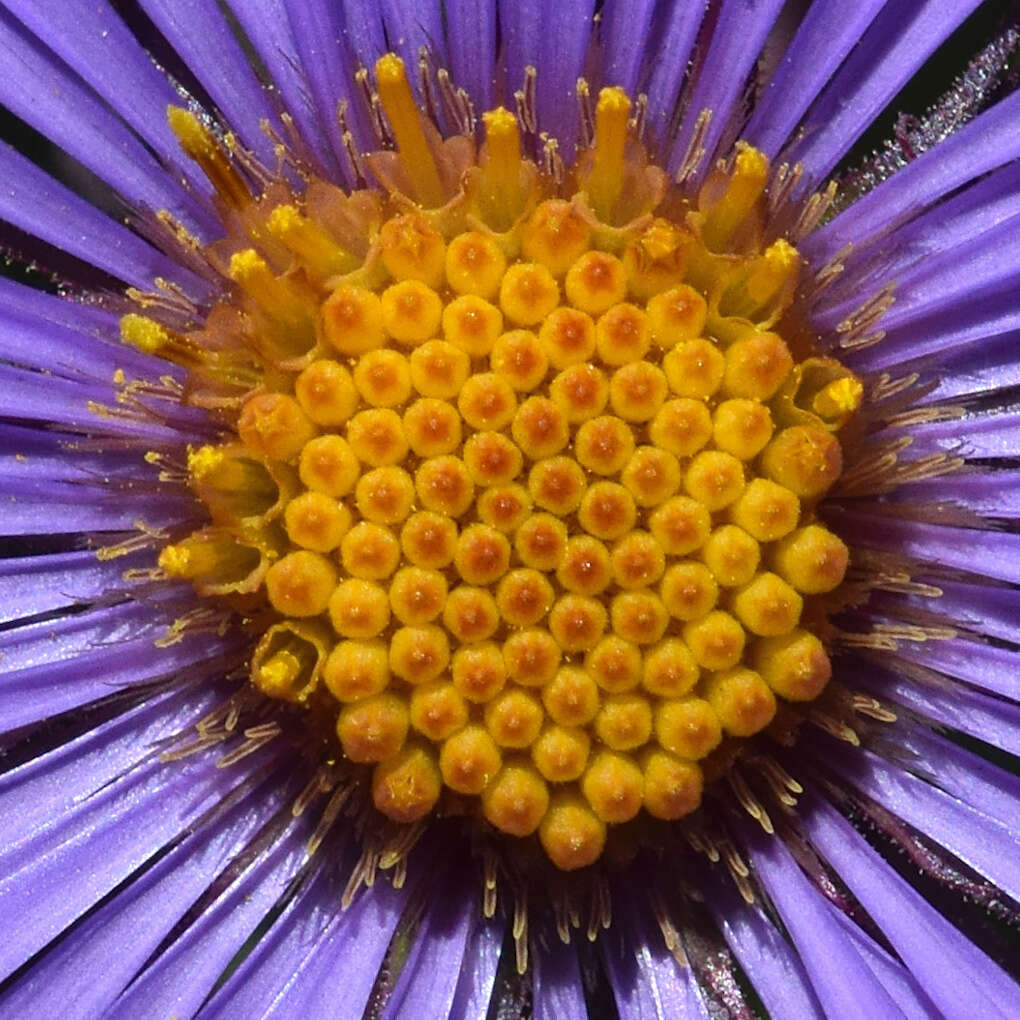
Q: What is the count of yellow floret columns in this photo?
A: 13